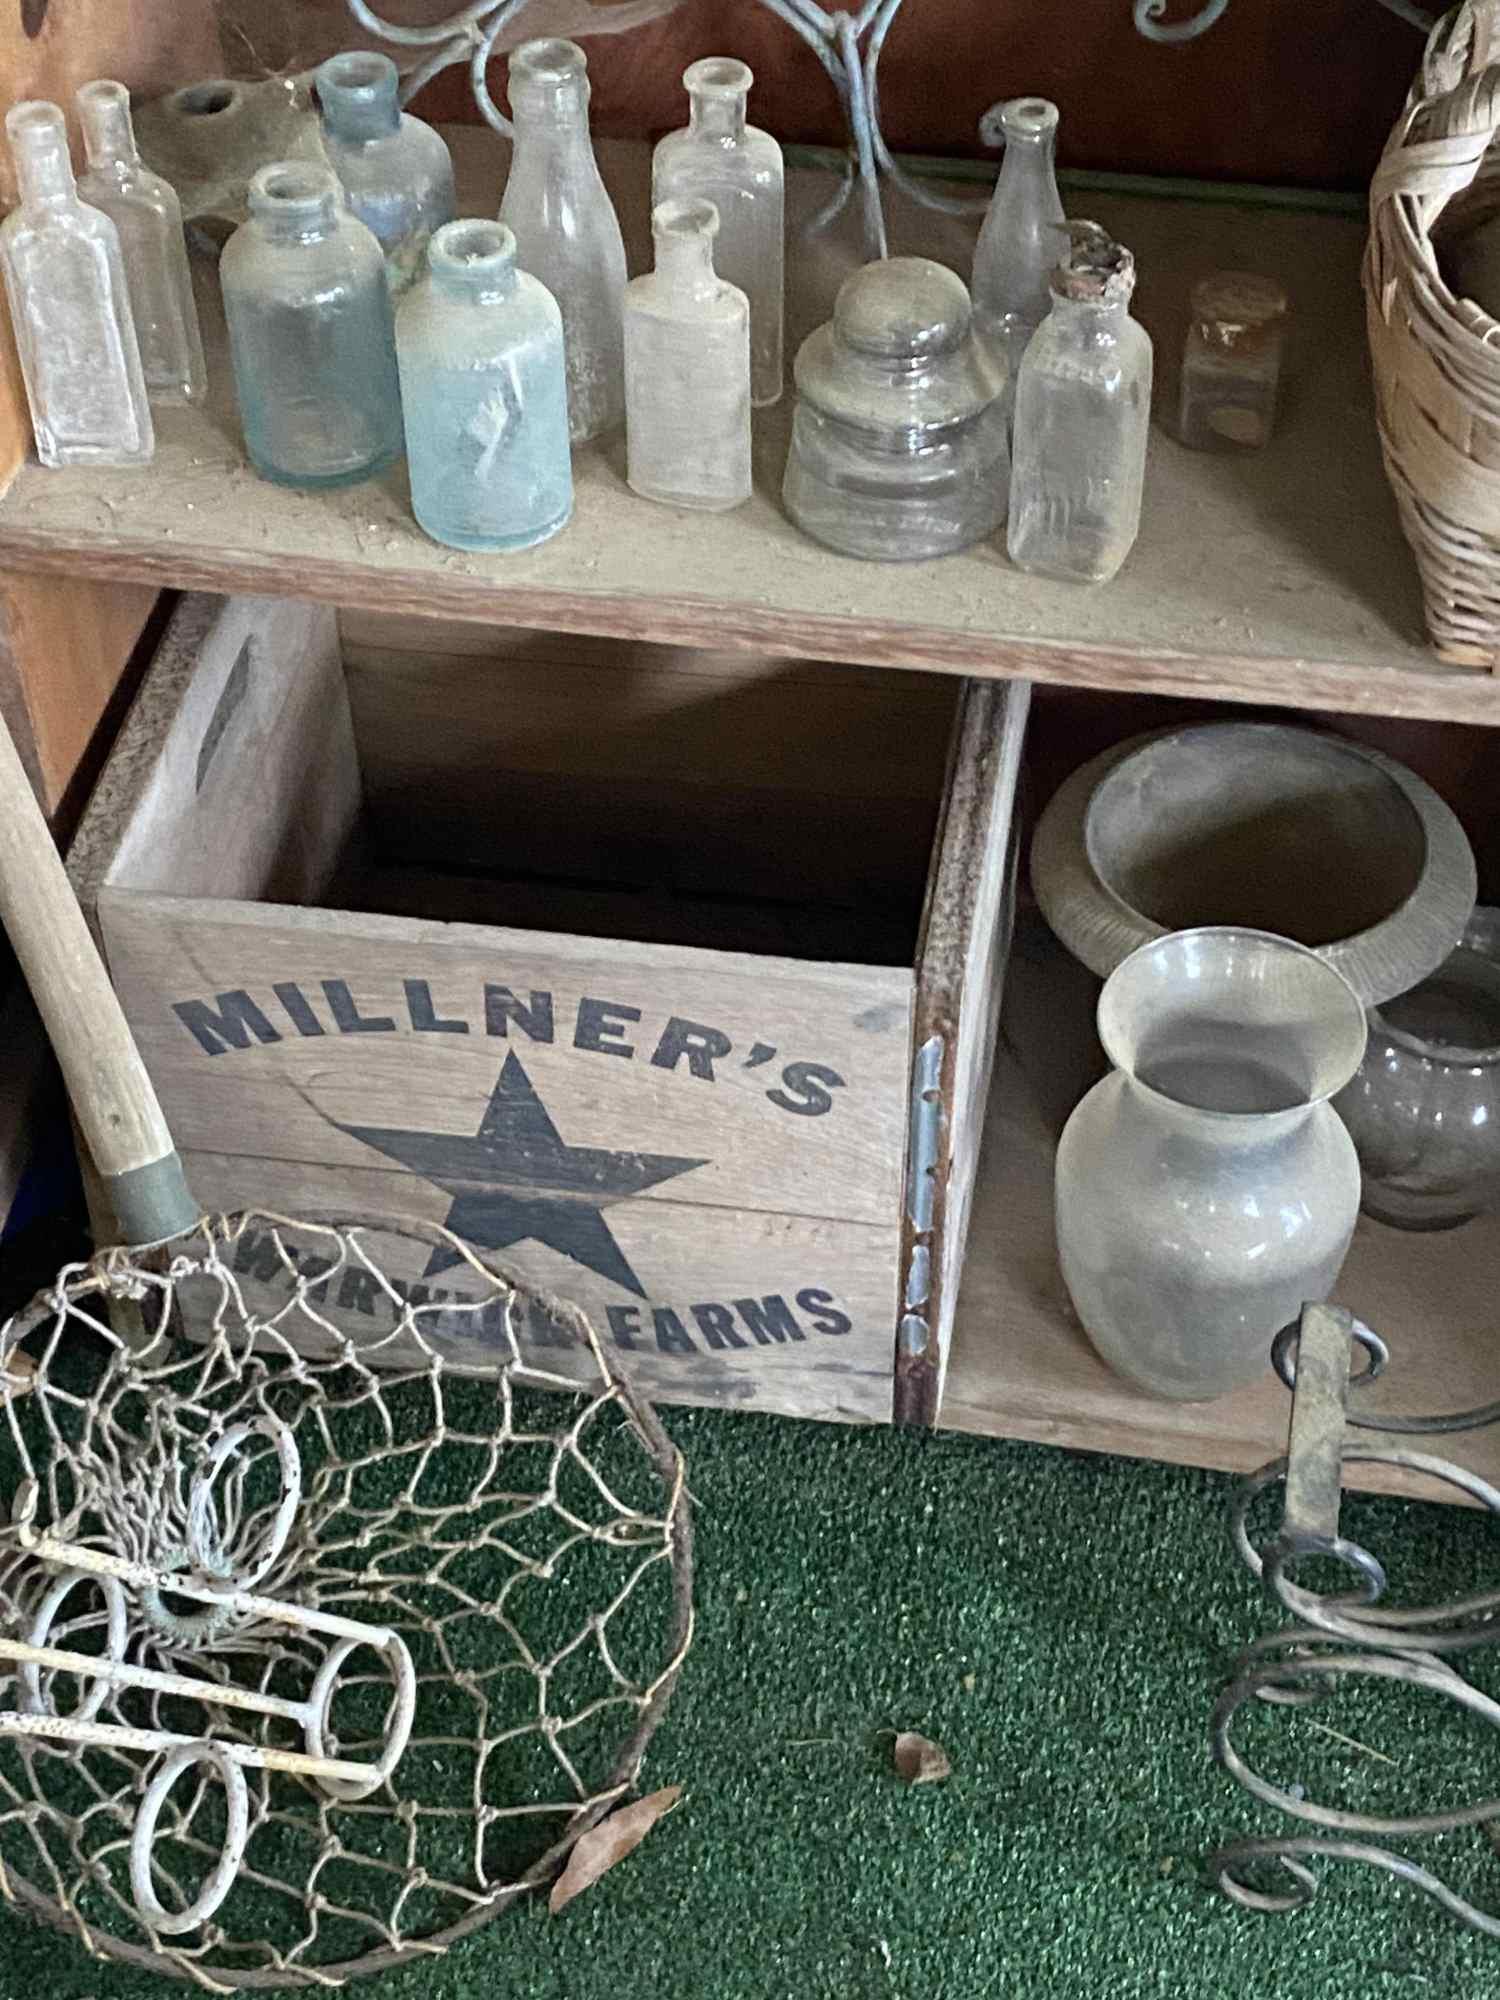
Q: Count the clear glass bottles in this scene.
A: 7